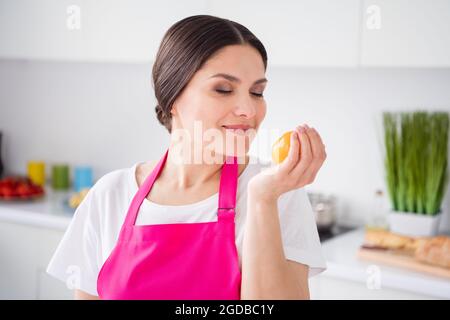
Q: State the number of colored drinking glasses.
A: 3